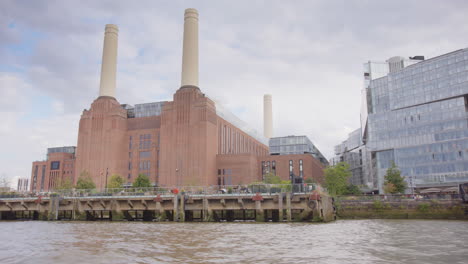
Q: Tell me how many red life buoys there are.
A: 1